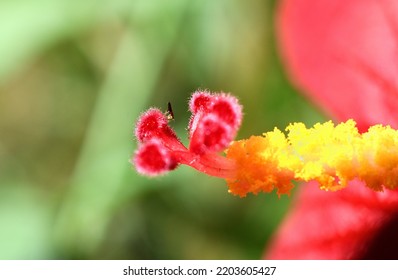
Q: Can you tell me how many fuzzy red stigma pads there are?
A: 5